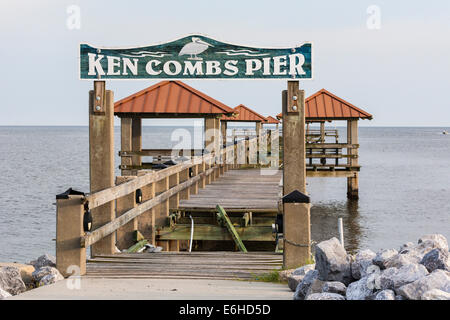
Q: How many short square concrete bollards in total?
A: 2